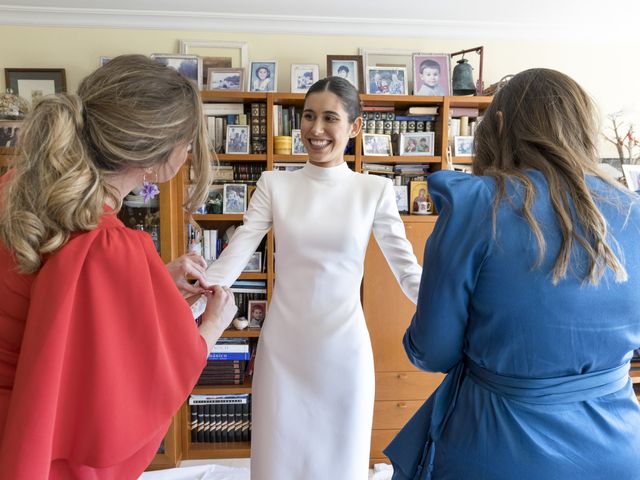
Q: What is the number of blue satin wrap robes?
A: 1